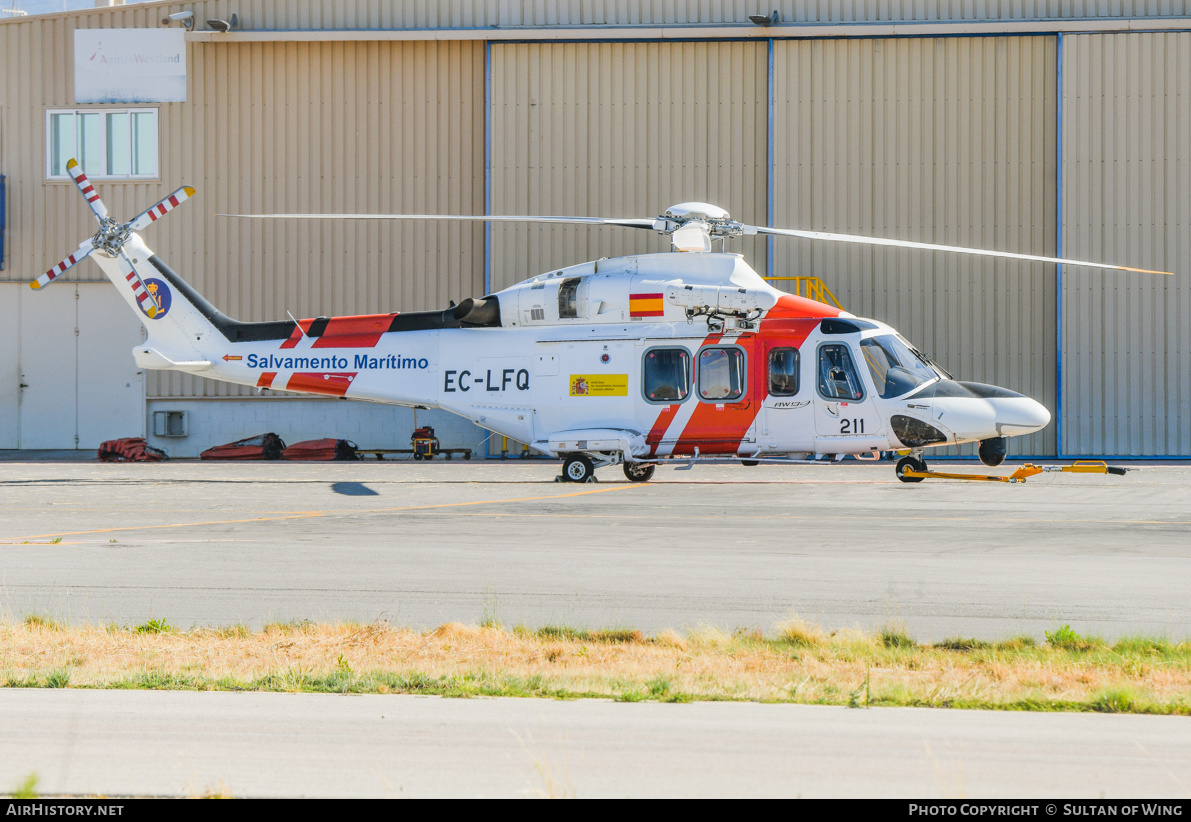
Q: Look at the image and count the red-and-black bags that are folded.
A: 3